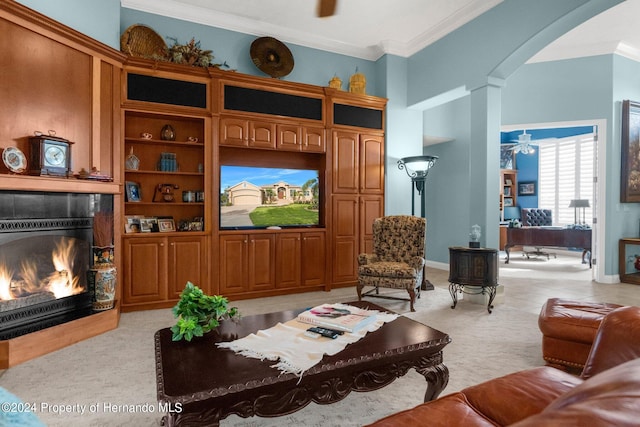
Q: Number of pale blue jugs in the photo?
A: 0